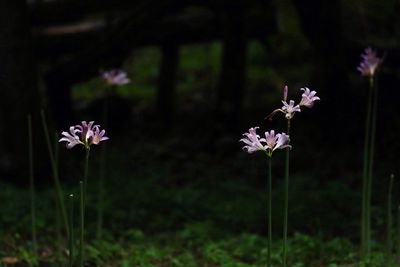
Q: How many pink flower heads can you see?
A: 5